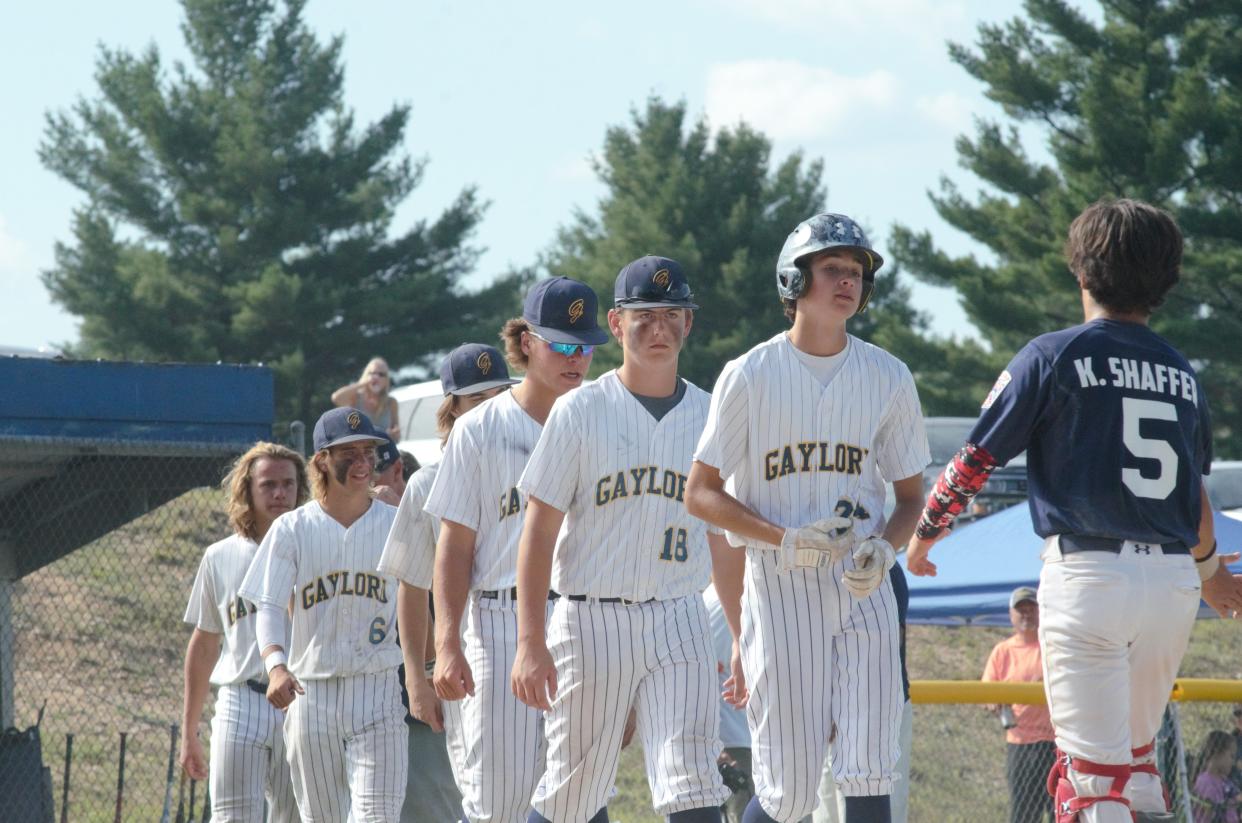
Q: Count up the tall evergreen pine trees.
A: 3